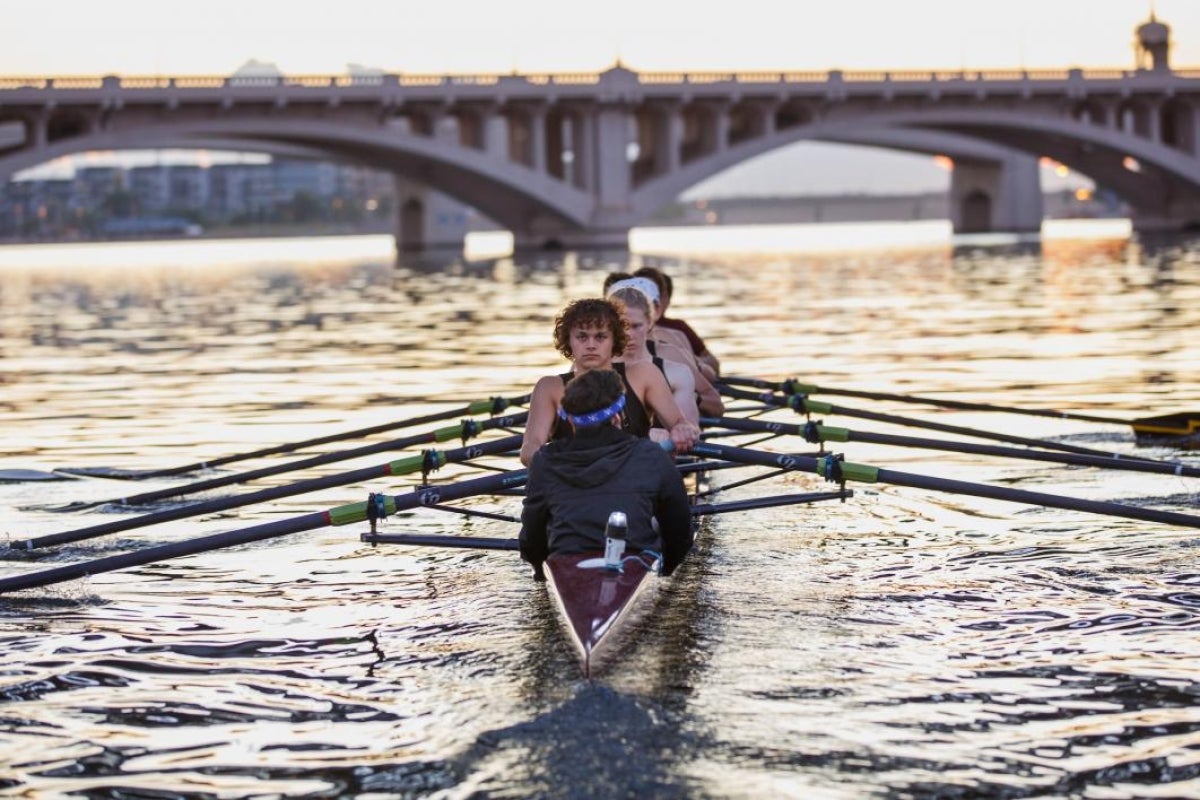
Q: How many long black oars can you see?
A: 8